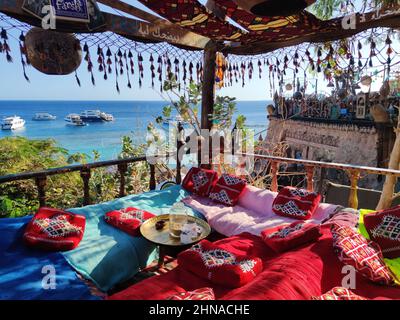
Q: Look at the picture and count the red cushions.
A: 11